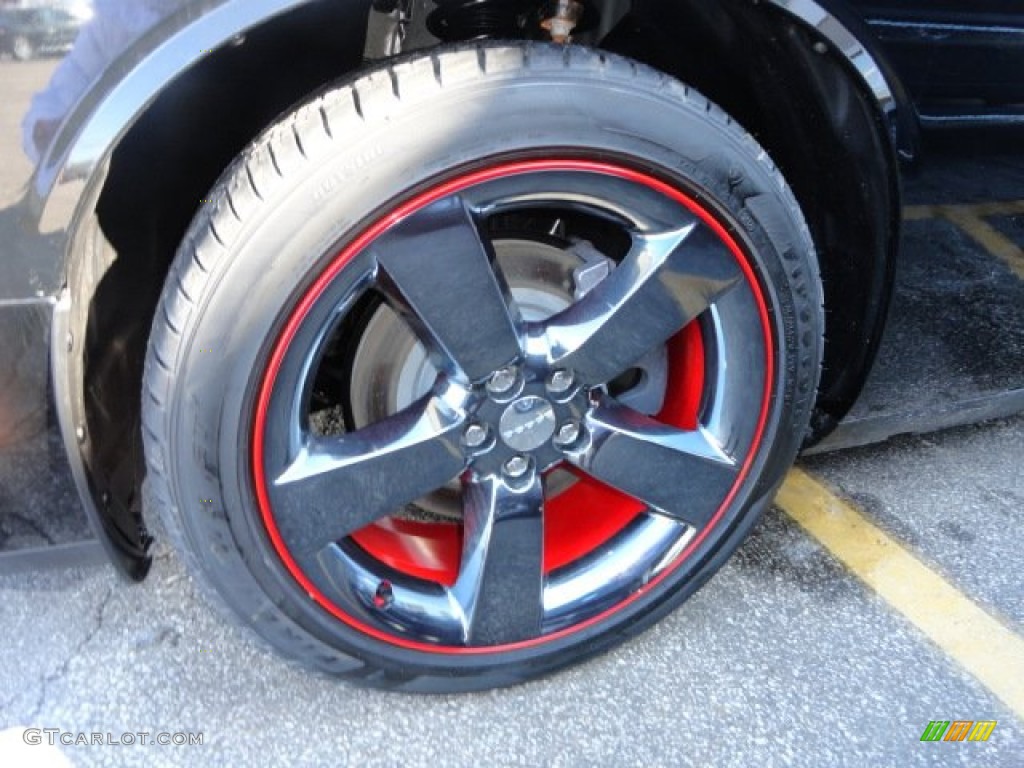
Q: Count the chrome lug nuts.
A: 5